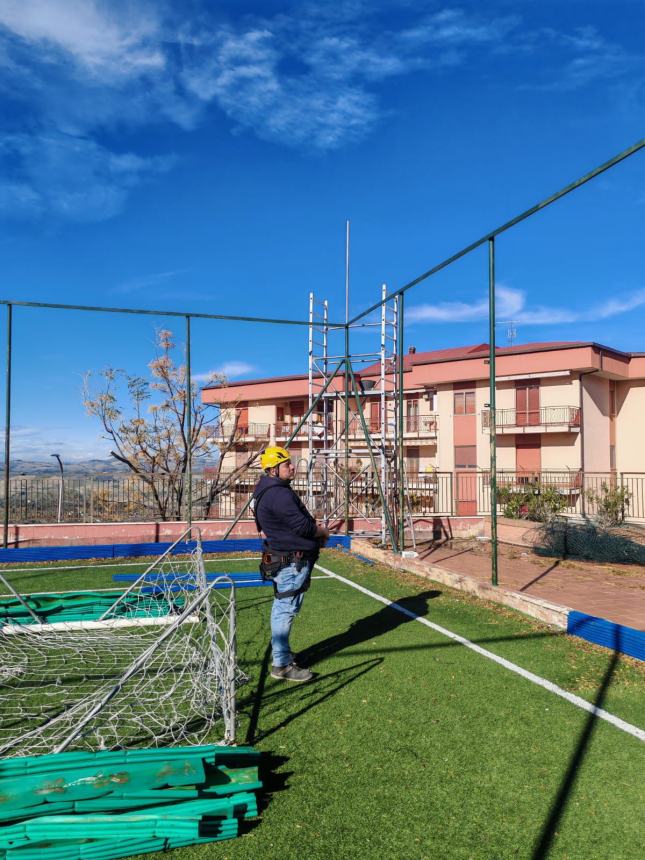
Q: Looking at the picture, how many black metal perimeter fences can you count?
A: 1